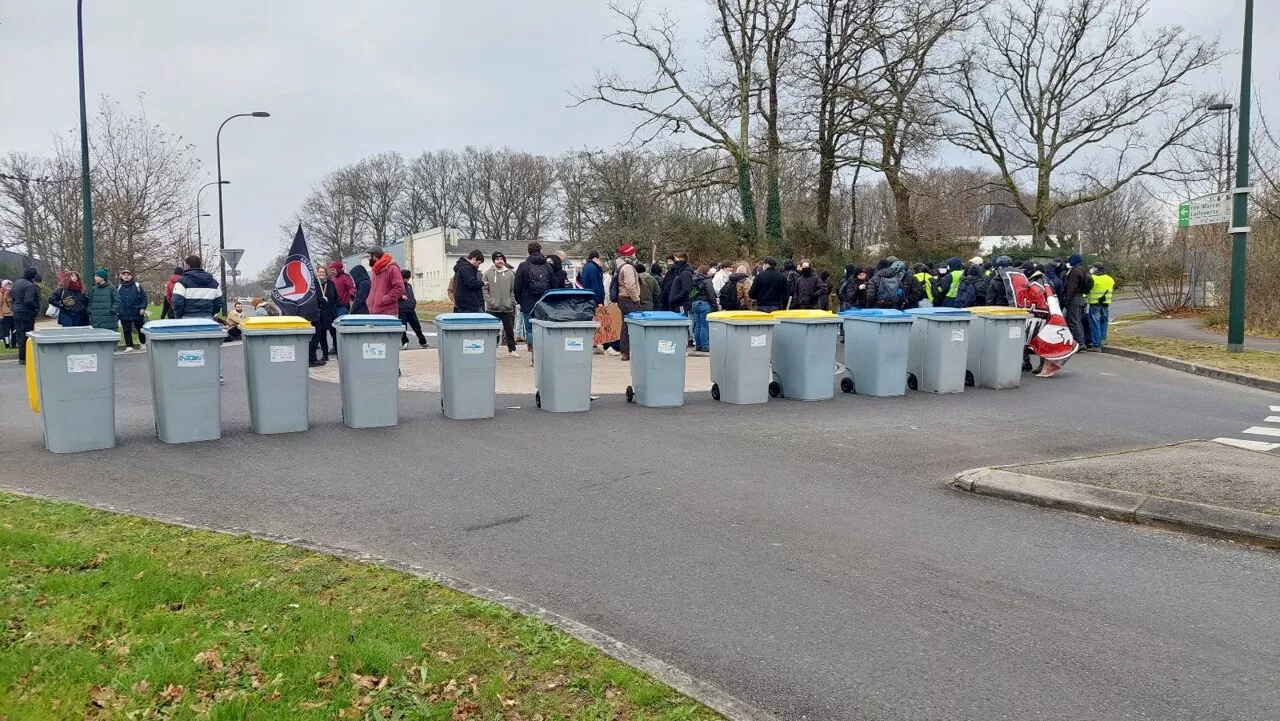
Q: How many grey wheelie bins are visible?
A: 12